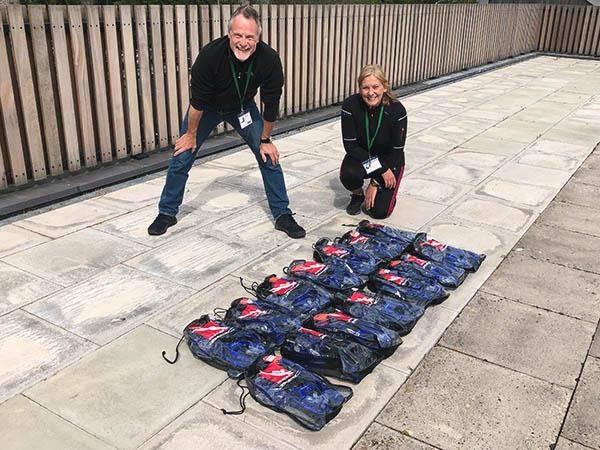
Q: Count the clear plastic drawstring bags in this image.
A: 14